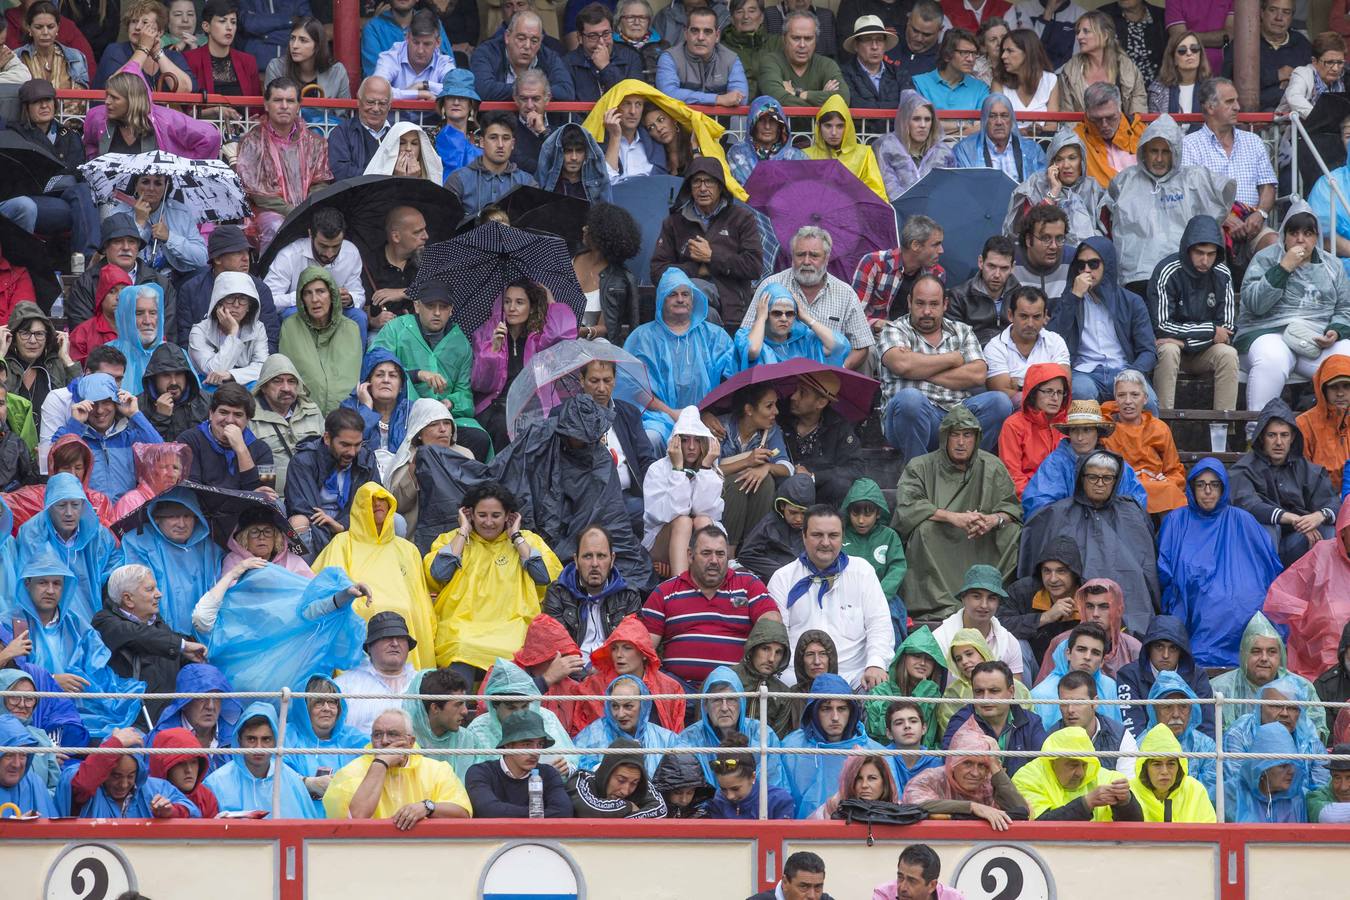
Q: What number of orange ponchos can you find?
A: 3